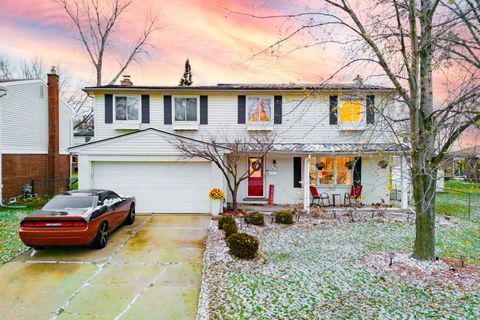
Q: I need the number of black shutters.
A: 10